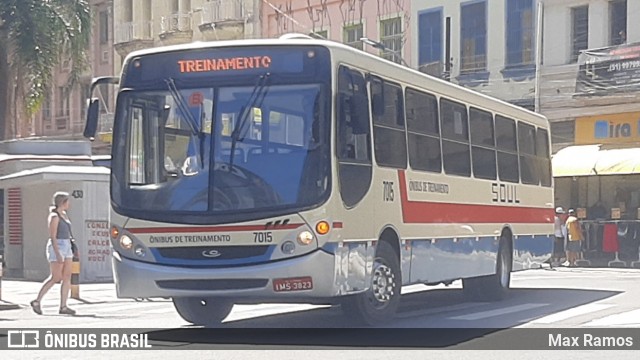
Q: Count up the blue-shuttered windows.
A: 3